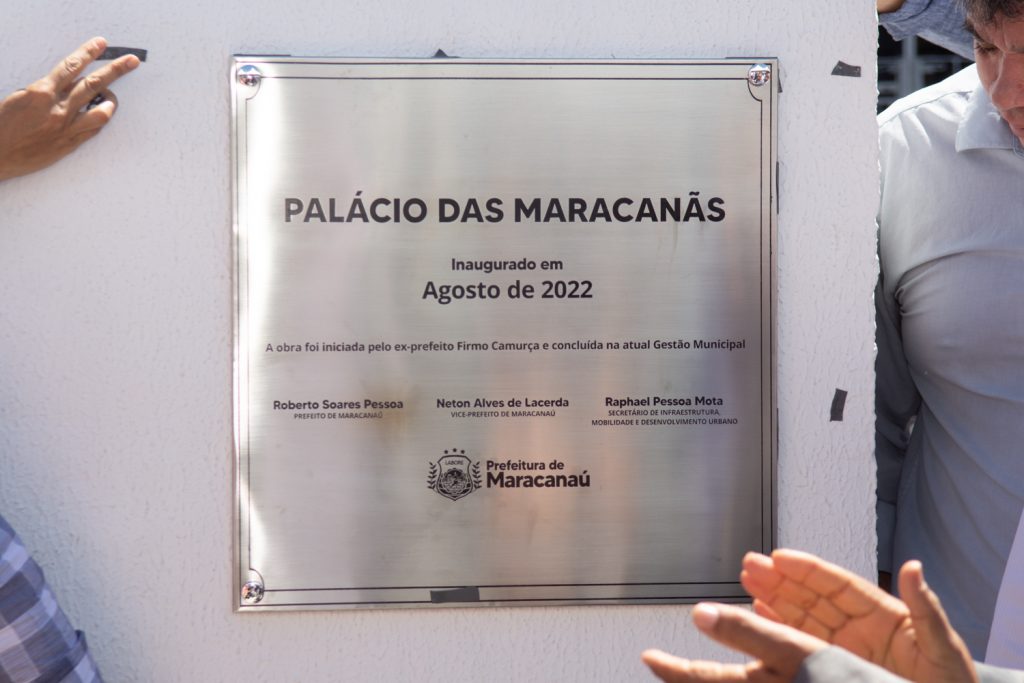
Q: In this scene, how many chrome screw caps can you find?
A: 3